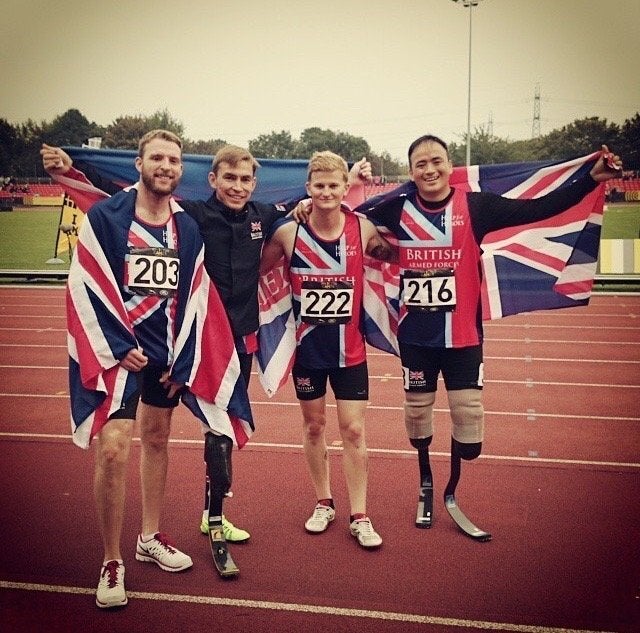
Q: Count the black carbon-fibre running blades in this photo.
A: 3